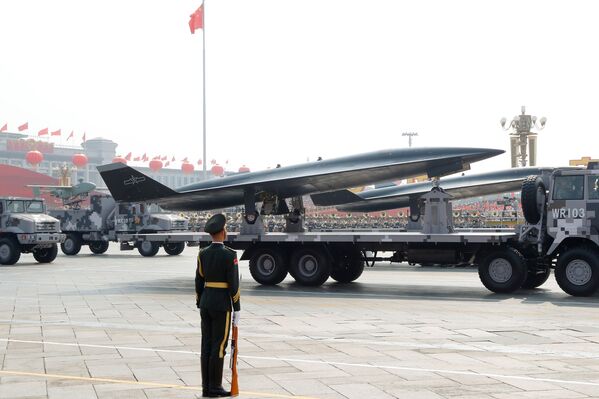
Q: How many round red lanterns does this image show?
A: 7